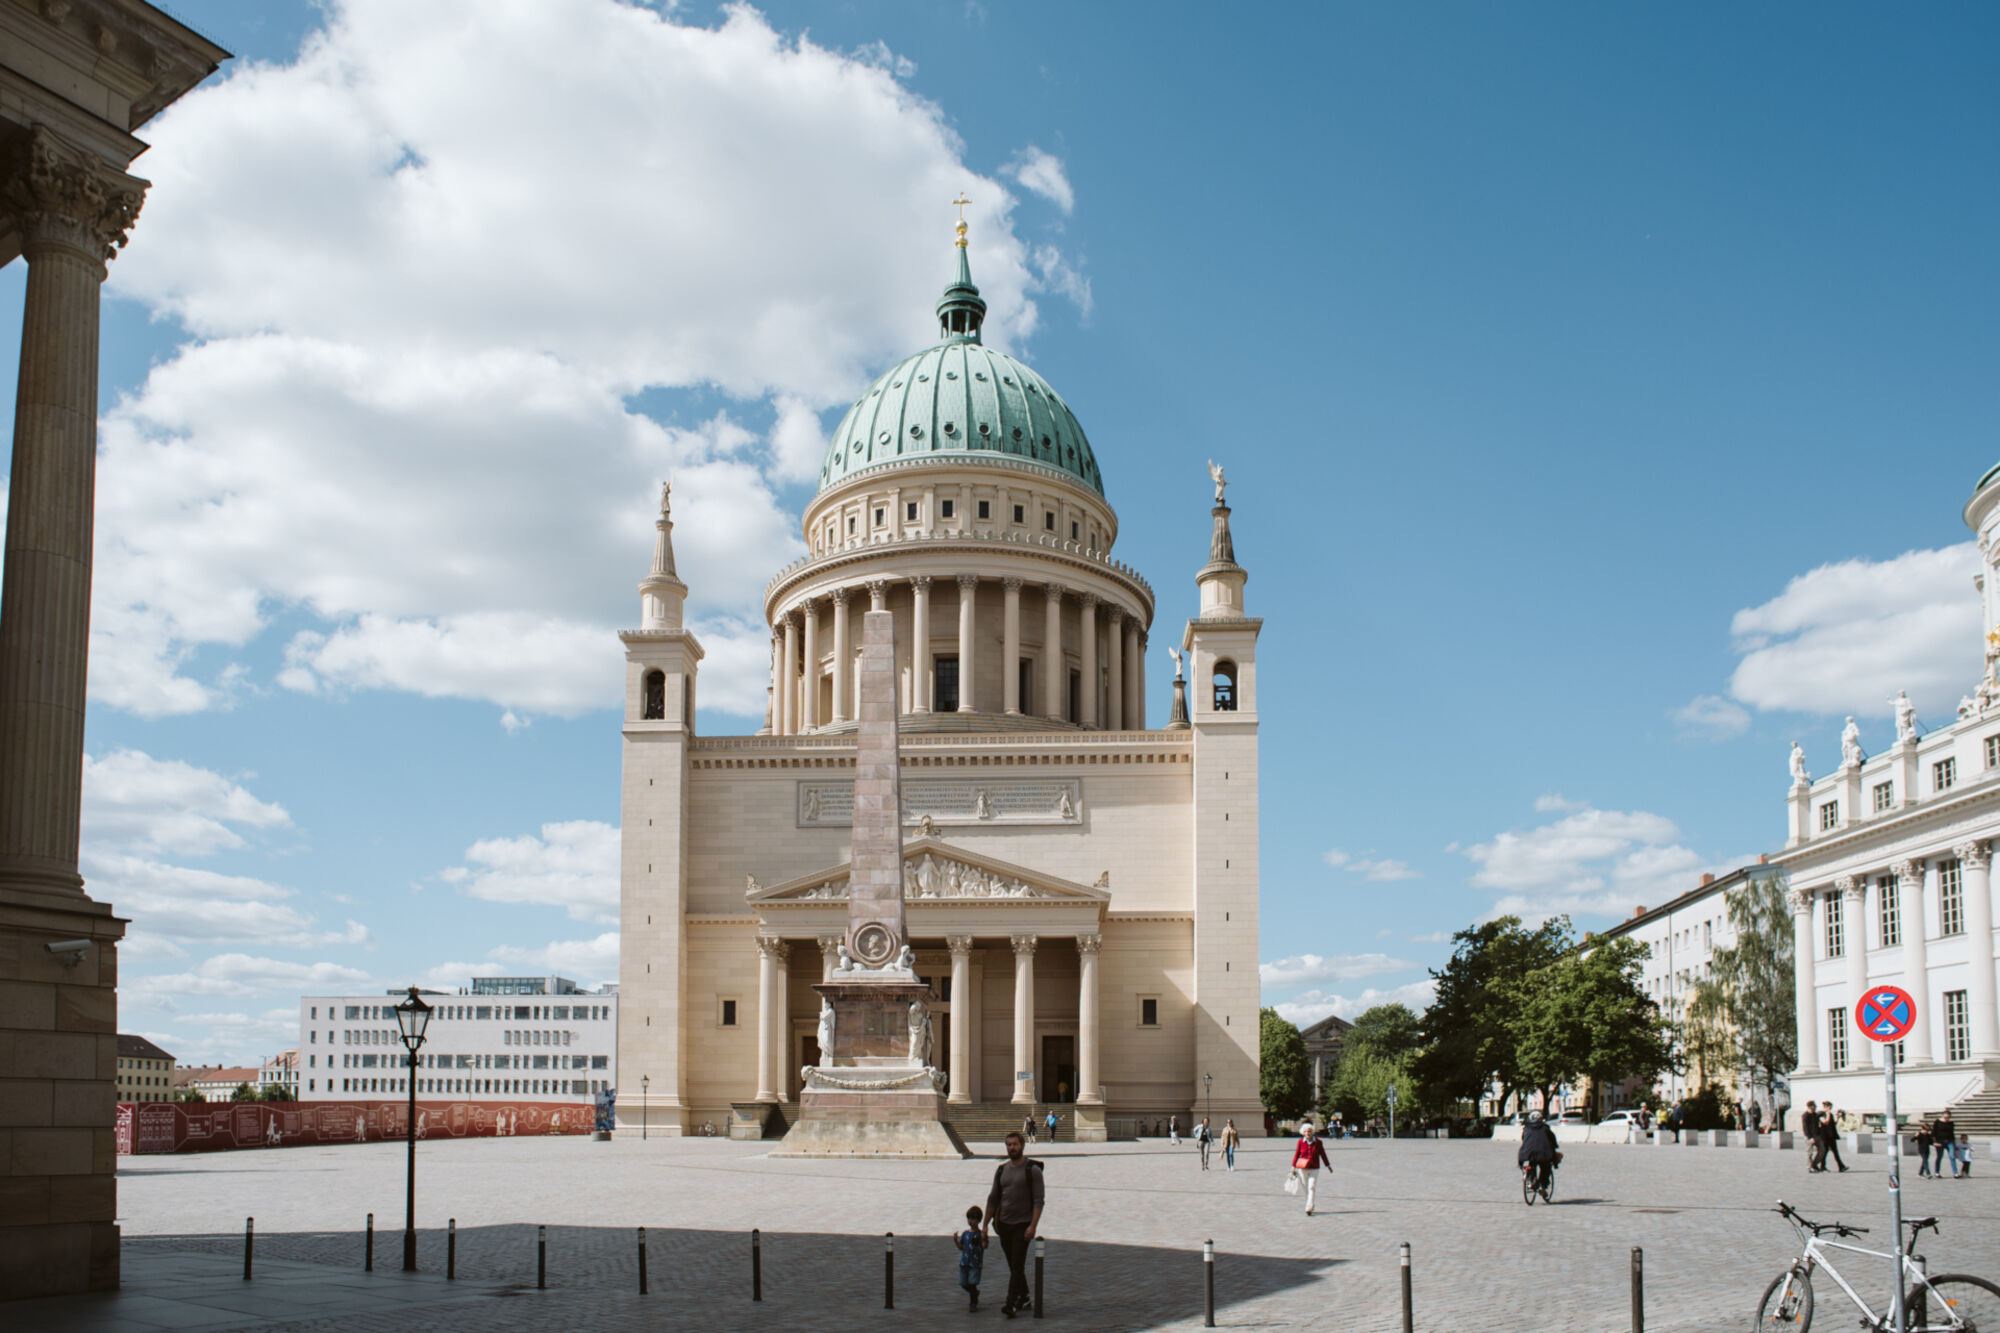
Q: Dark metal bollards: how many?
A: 12